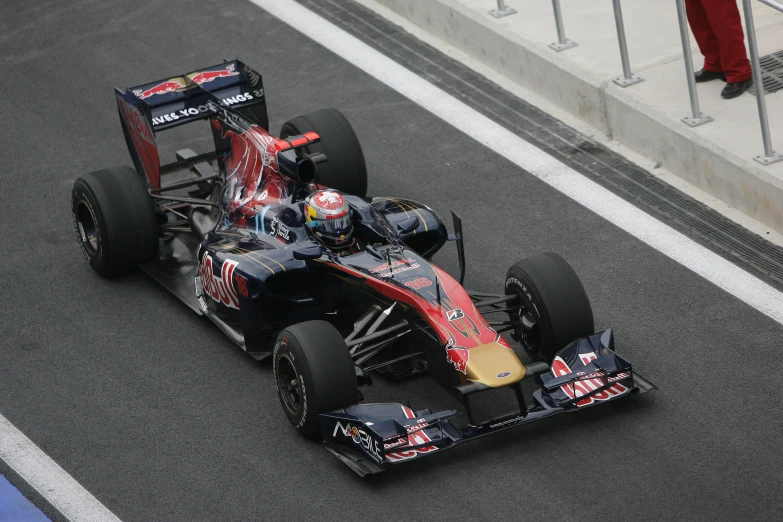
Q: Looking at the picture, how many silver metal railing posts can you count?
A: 5